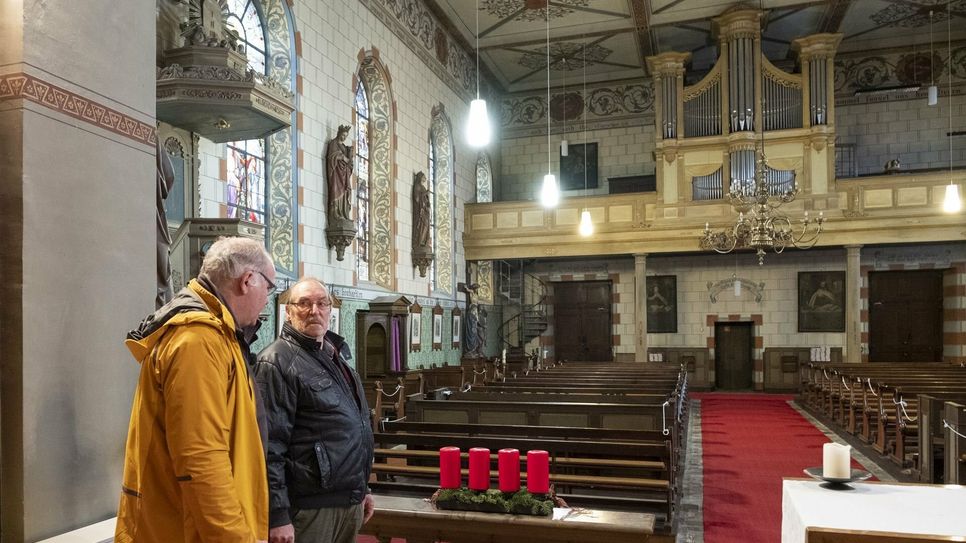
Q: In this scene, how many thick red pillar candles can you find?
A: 4